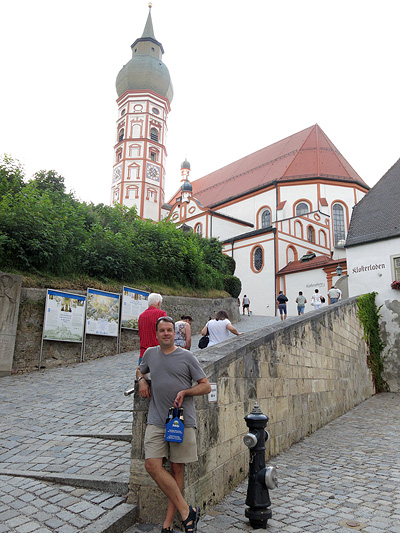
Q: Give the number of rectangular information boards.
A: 3